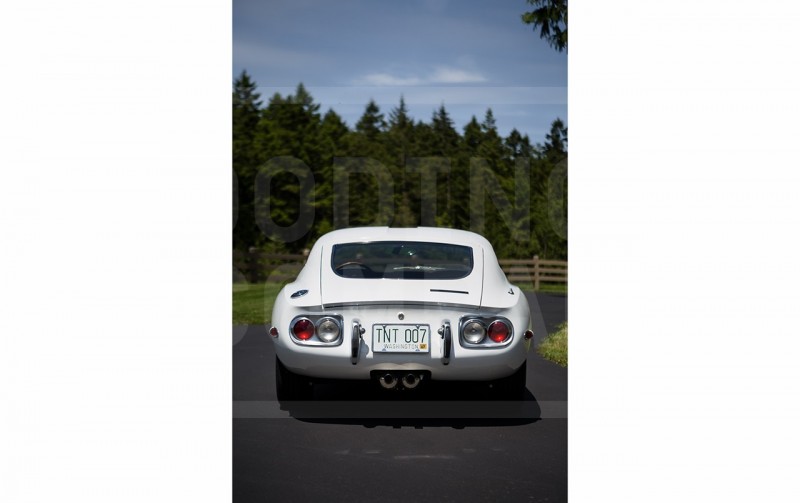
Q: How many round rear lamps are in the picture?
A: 4